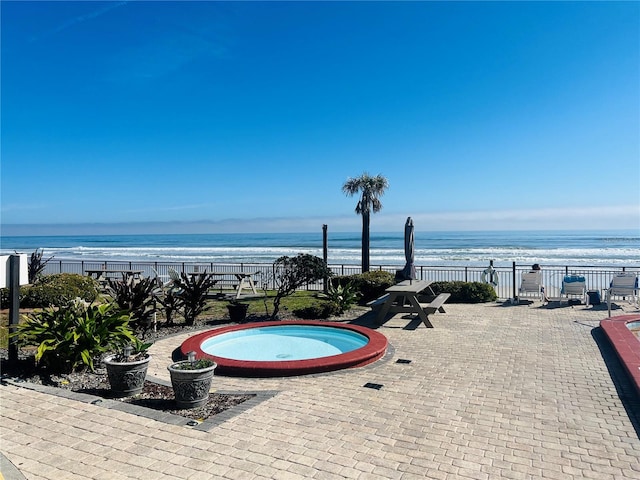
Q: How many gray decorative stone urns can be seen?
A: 2